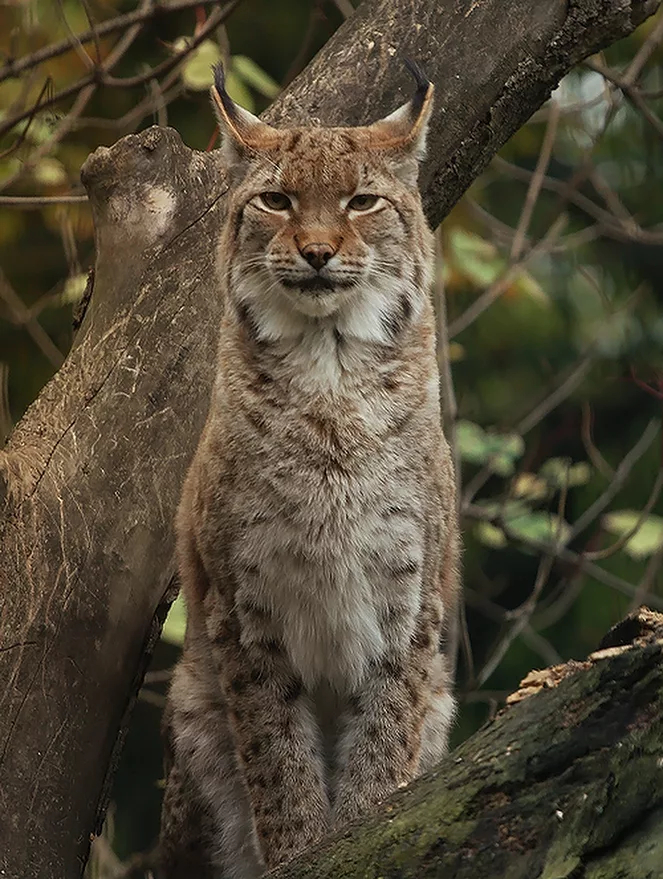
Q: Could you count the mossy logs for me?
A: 1